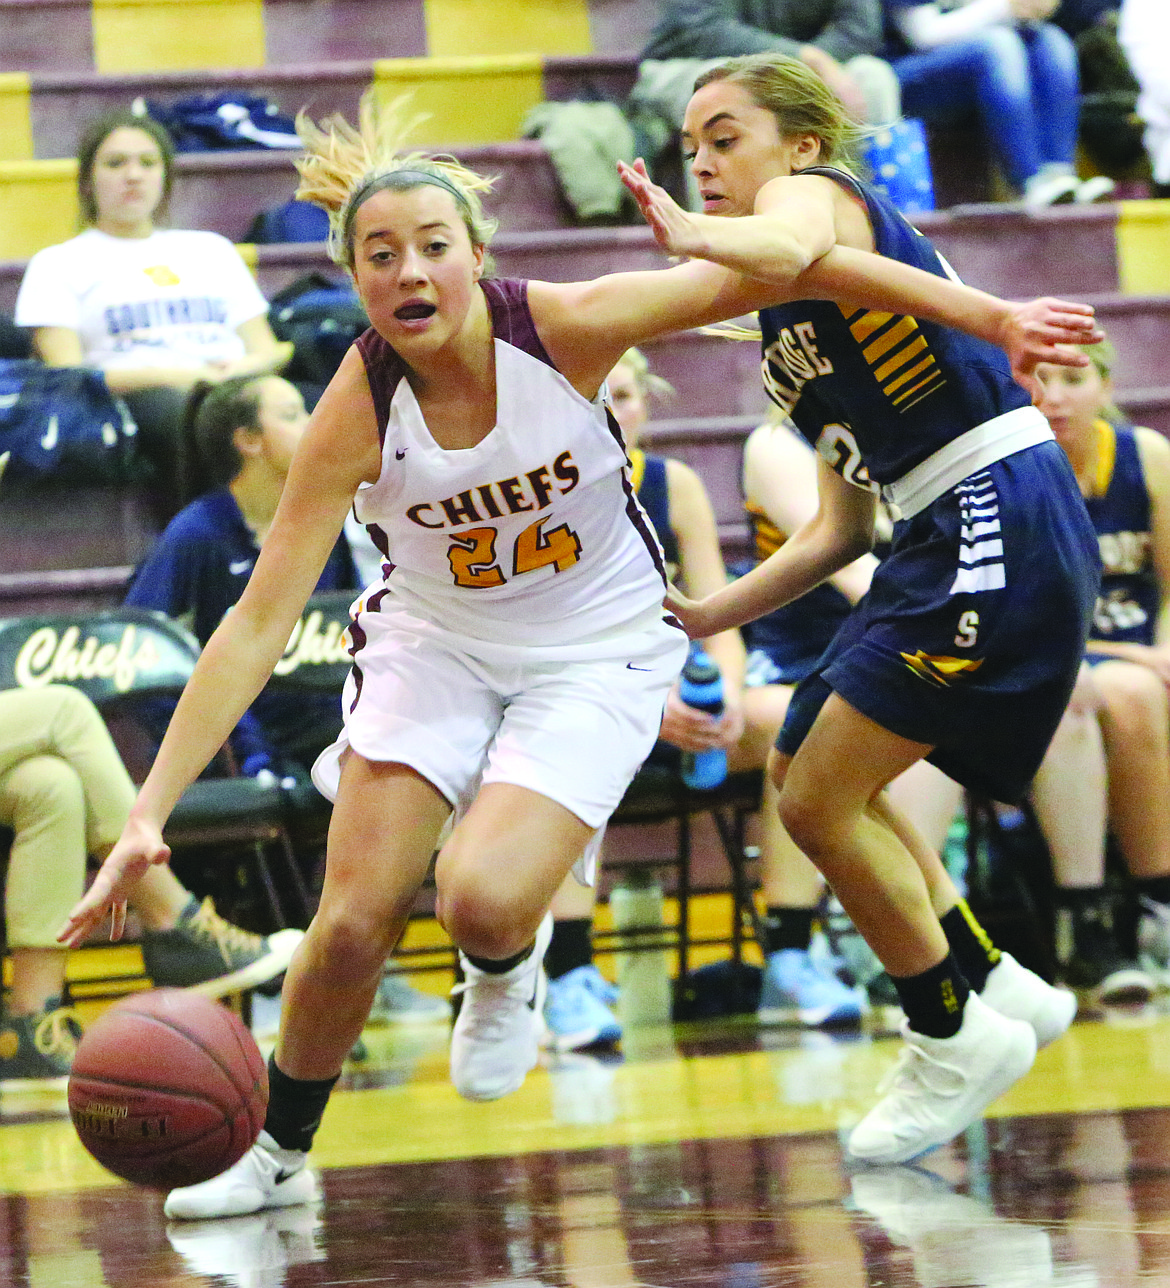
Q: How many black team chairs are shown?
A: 2